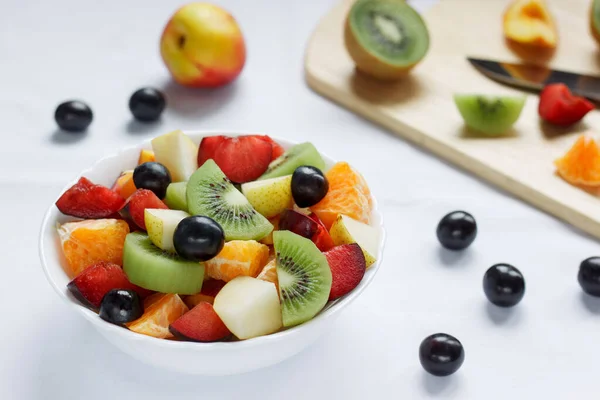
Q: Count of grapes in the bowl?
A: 4